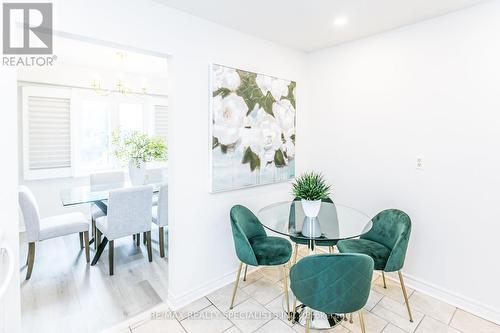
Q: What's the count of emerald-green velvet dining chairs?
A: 4